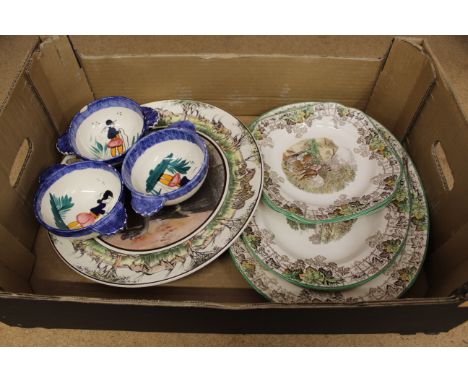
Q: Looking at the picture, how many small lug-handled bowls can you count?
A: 3